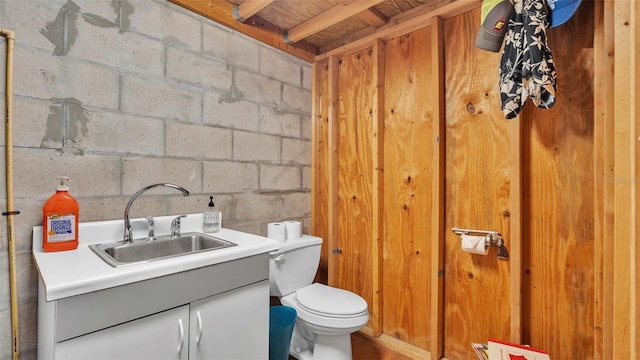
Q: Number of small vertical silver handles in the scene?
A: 2